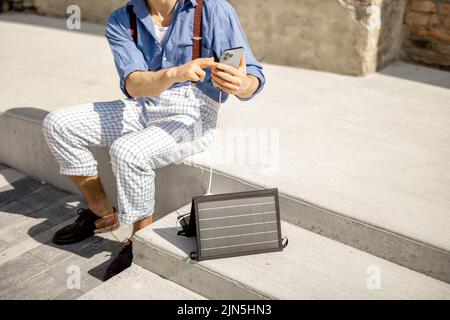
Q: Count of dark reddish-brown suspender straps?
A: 2